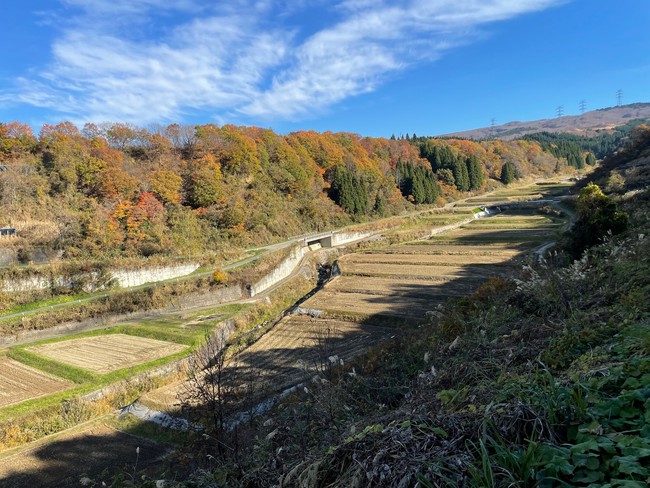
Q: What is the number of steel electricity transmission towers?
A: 4